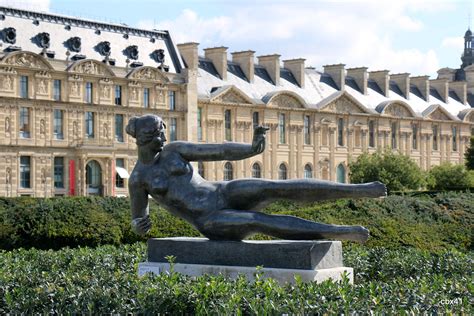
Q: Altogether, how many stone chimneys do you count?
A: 12